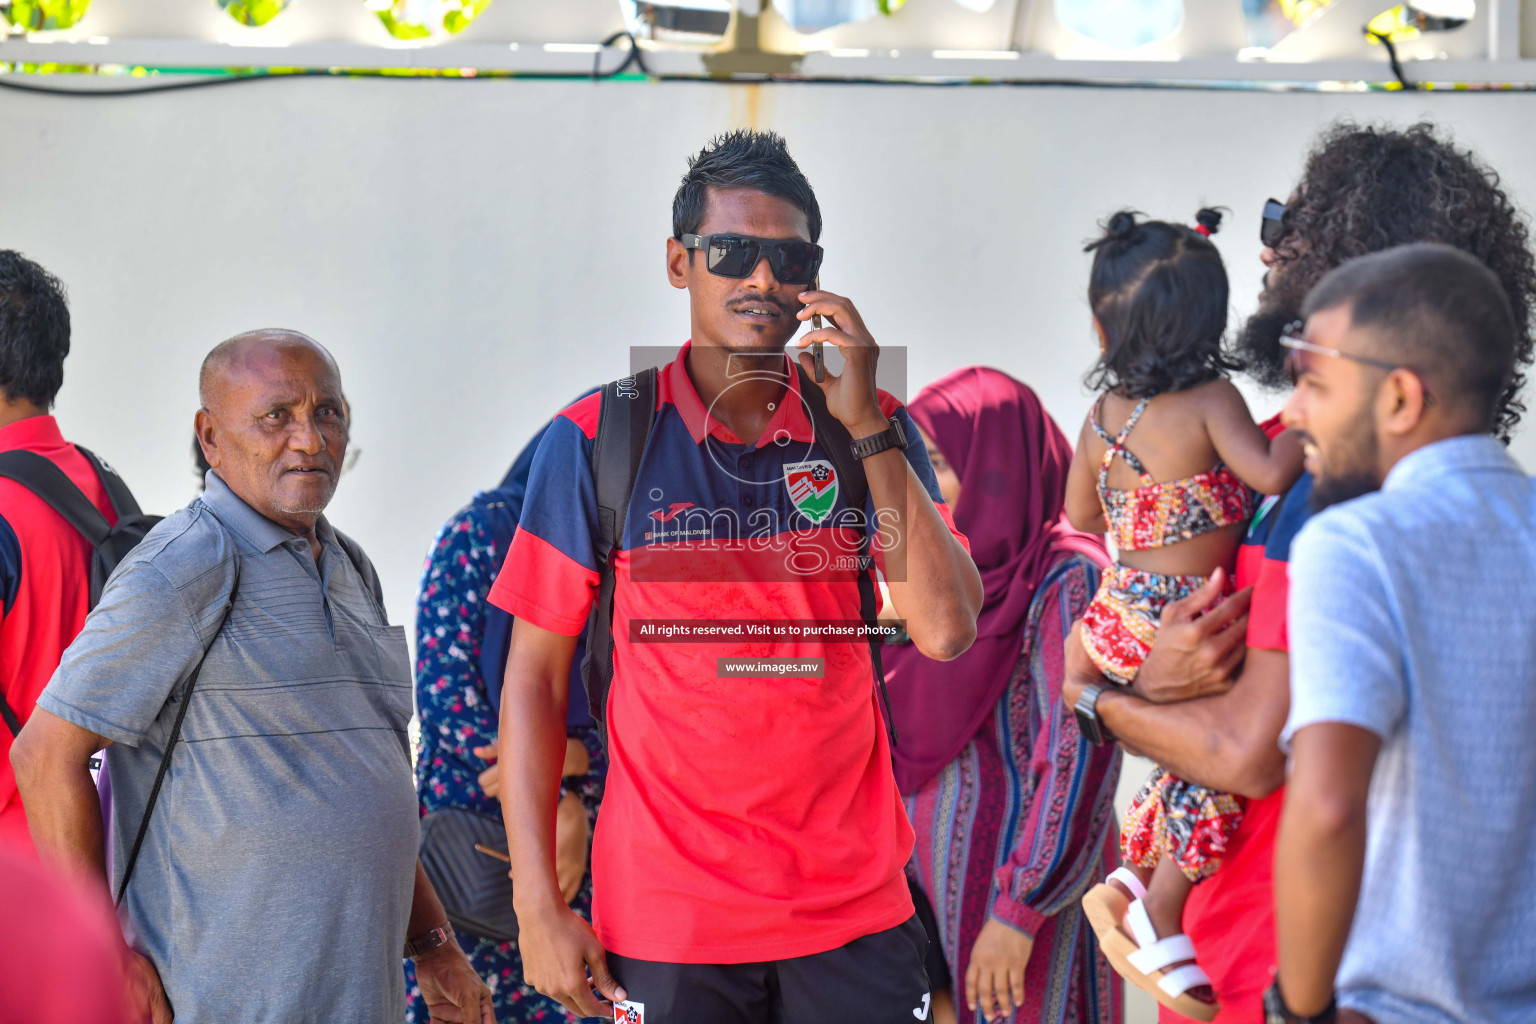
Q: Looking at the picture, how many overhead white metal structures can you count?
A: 1